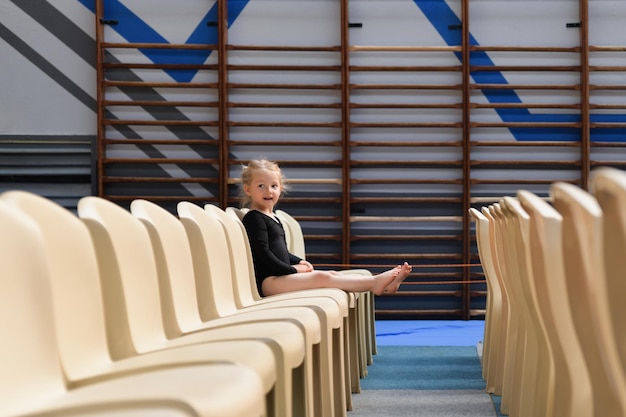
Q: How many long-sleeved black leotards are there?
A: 1